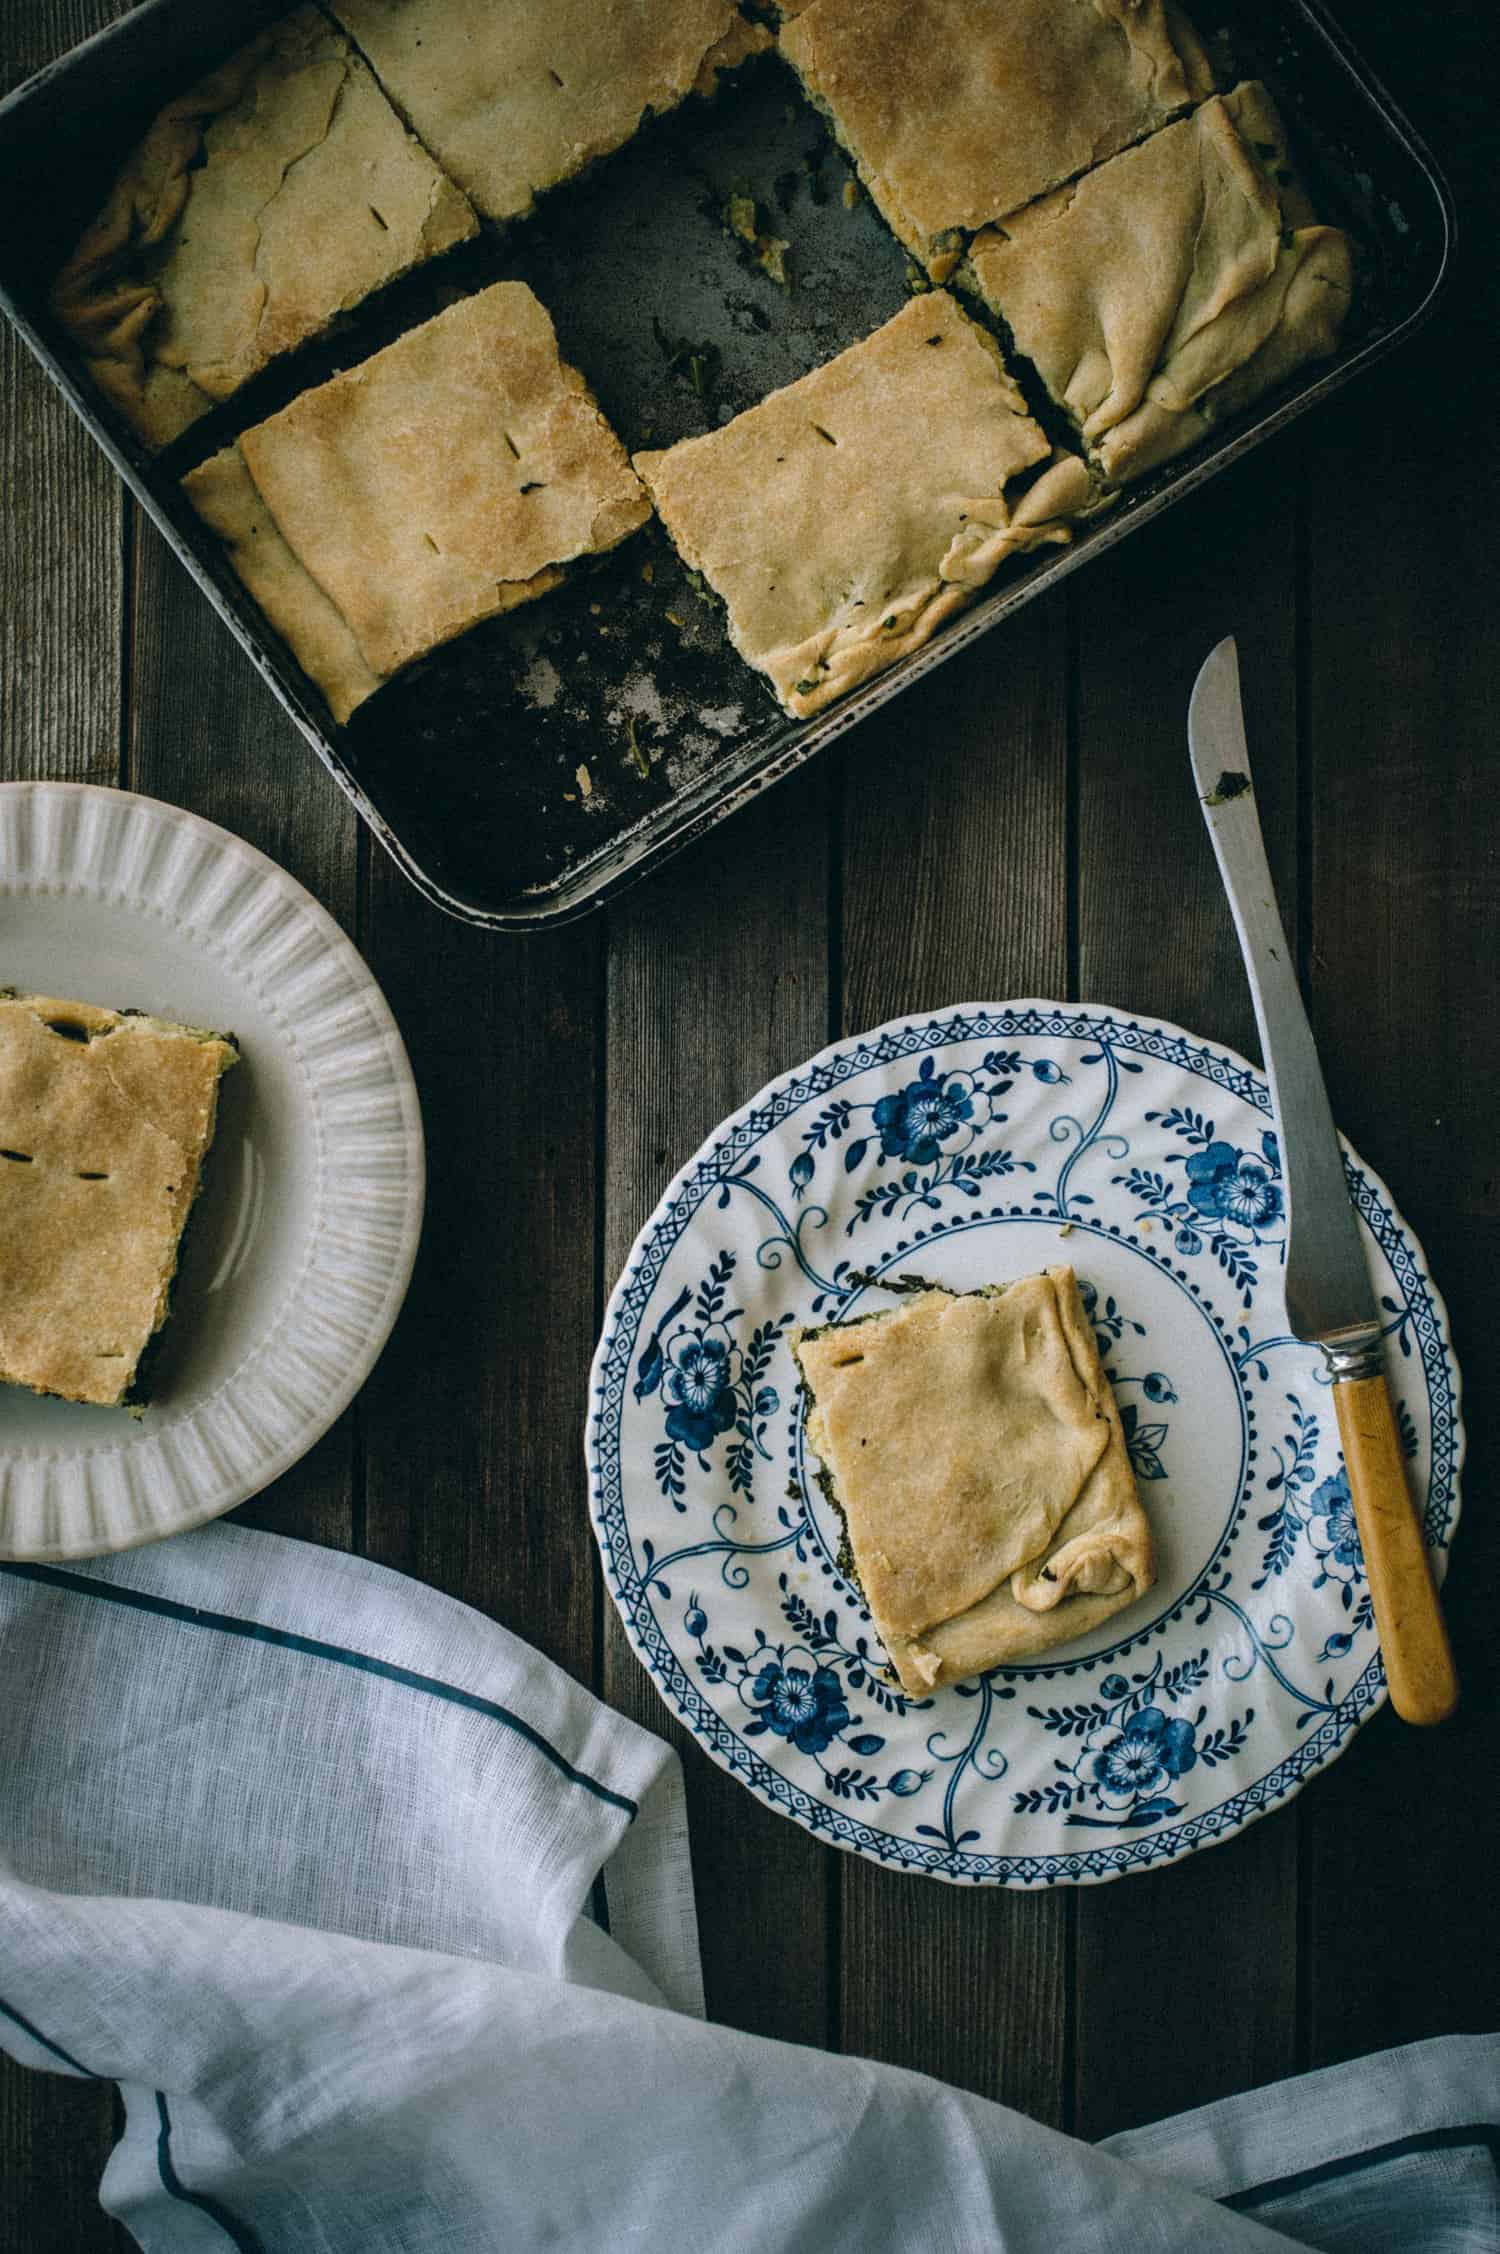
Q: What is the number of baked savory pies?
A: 8